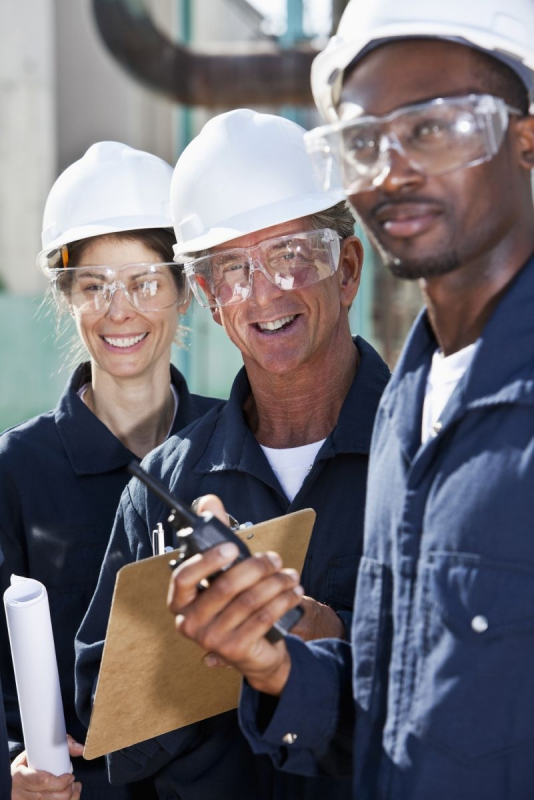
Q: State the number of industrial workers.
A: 3